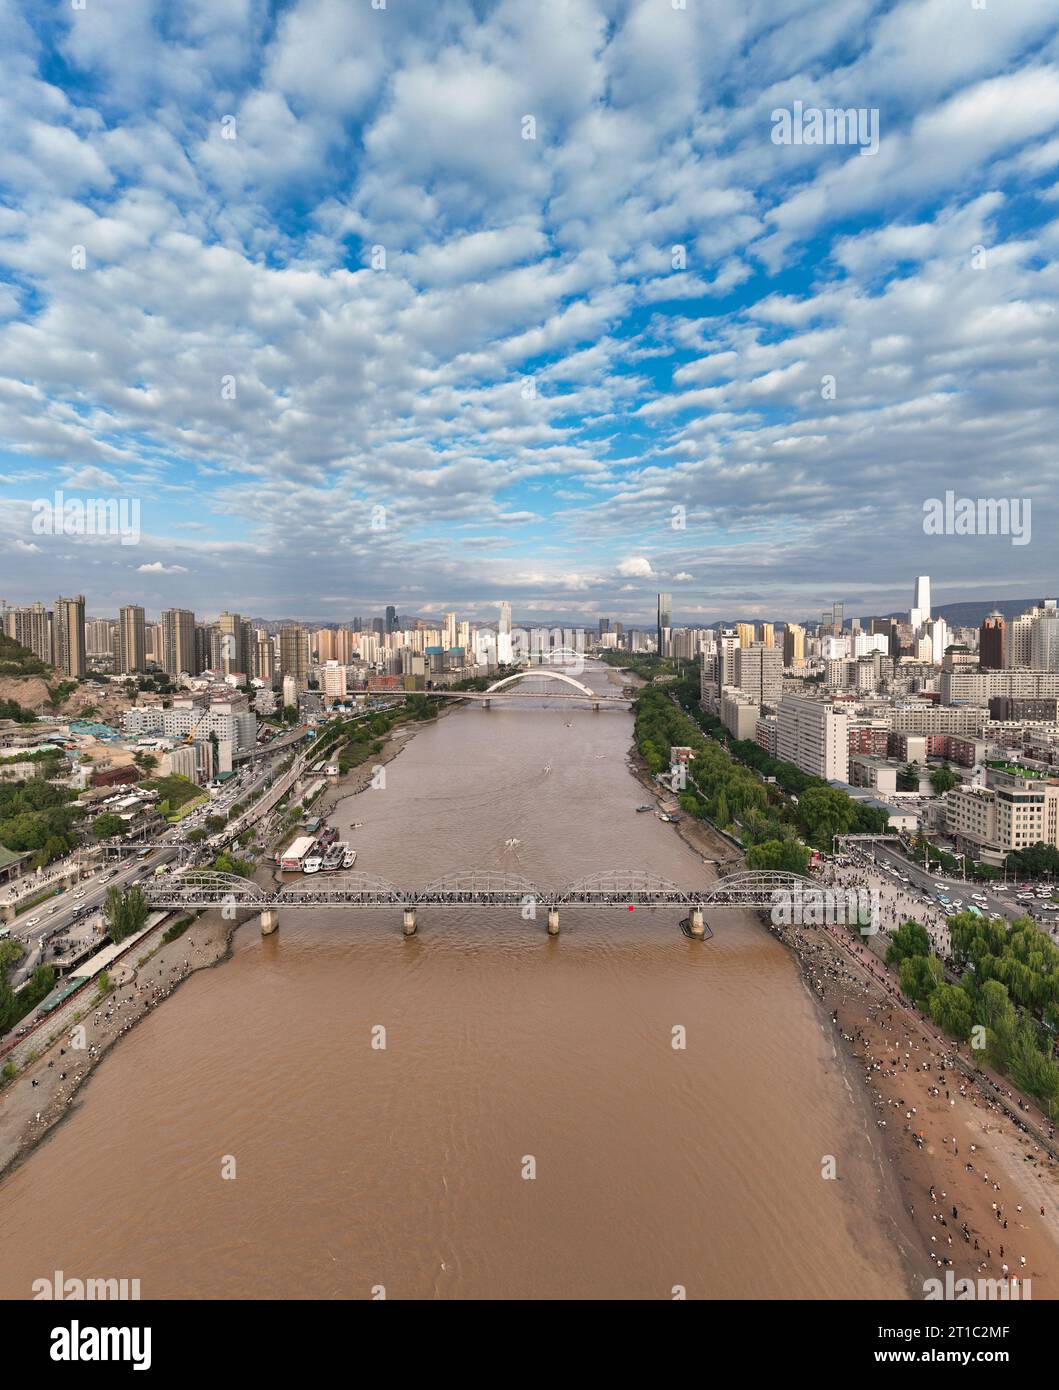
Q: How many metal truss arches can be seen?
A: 5